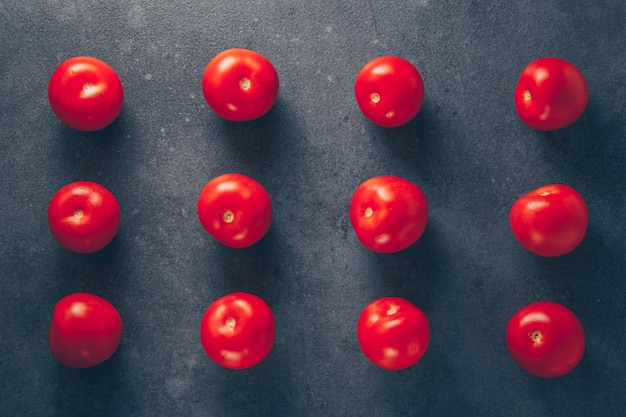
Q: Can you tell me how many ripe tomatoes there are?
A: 12